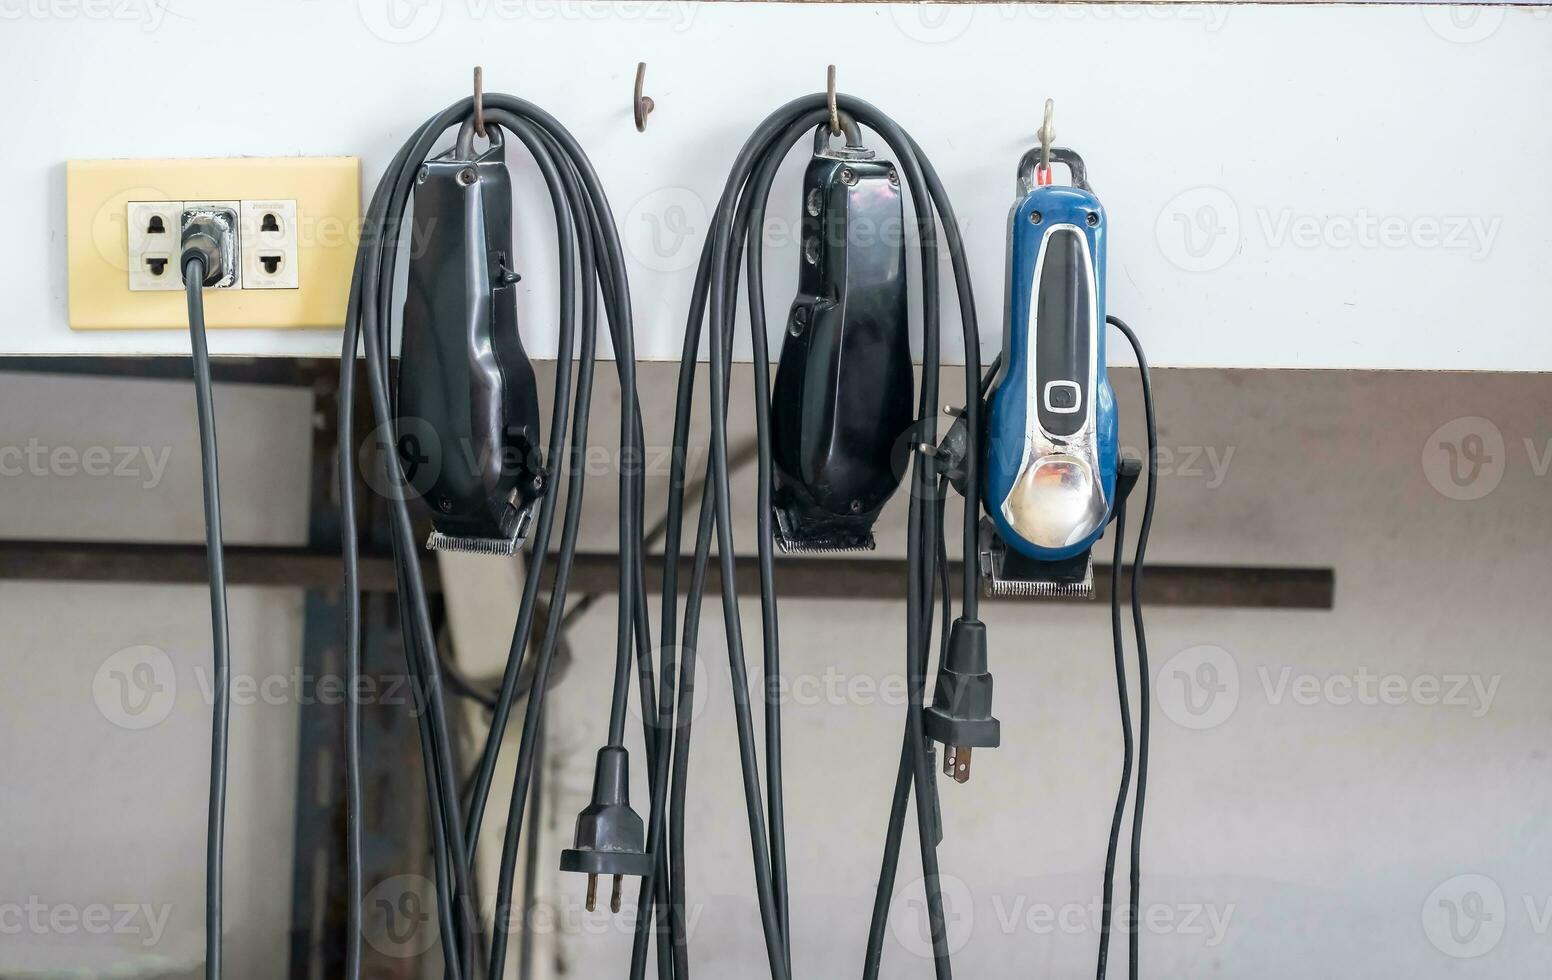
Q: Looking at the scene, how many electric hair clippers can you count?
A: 3